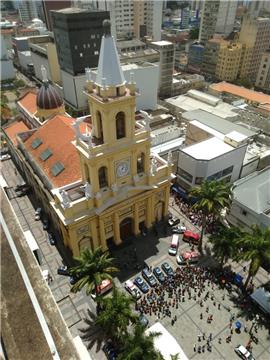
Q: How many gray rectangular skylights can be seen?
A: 3